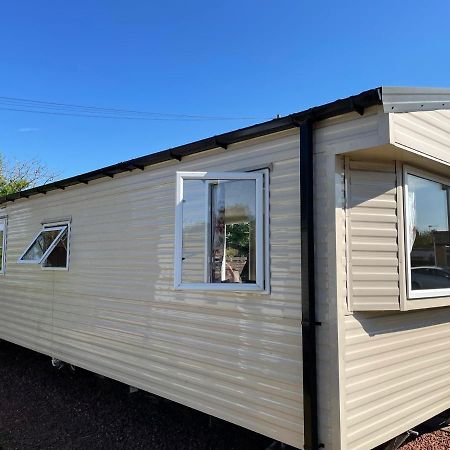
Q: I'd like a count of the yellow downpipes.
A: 0